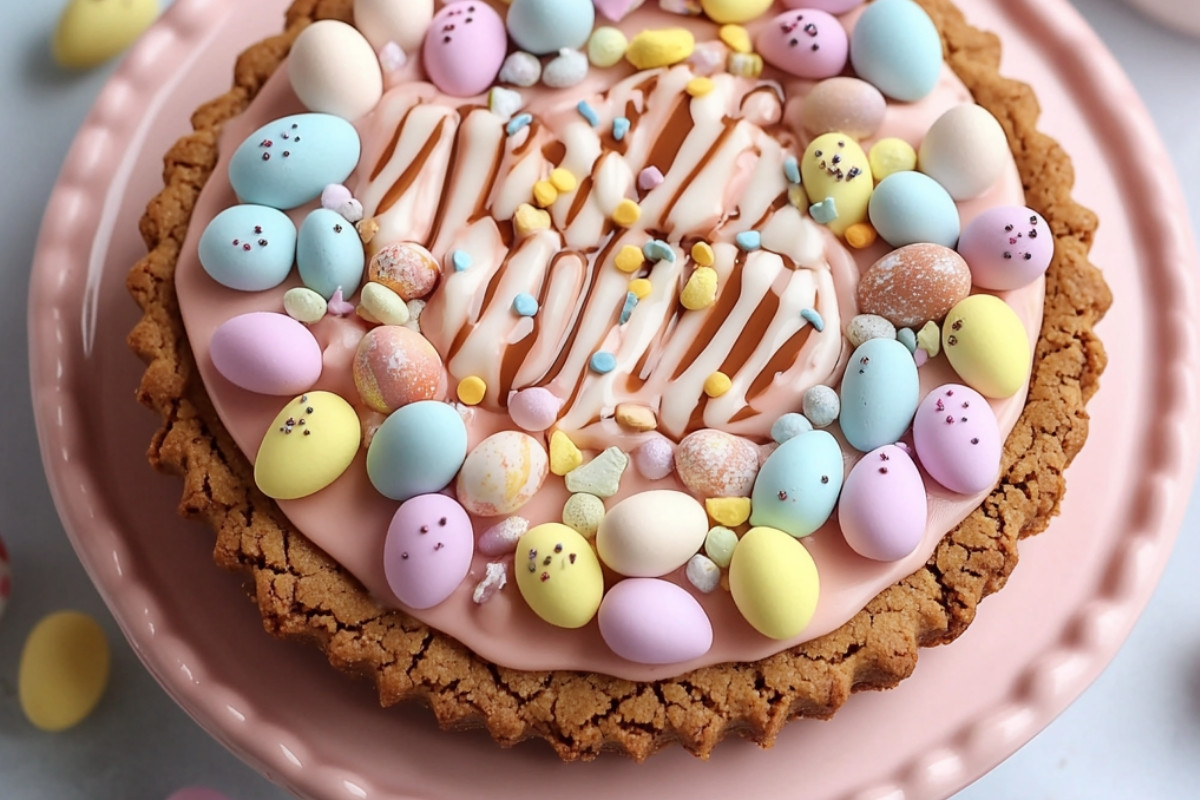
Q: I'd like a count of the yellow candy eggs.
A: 8